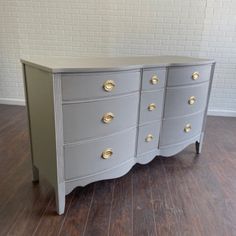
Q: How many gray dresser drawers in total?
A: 9